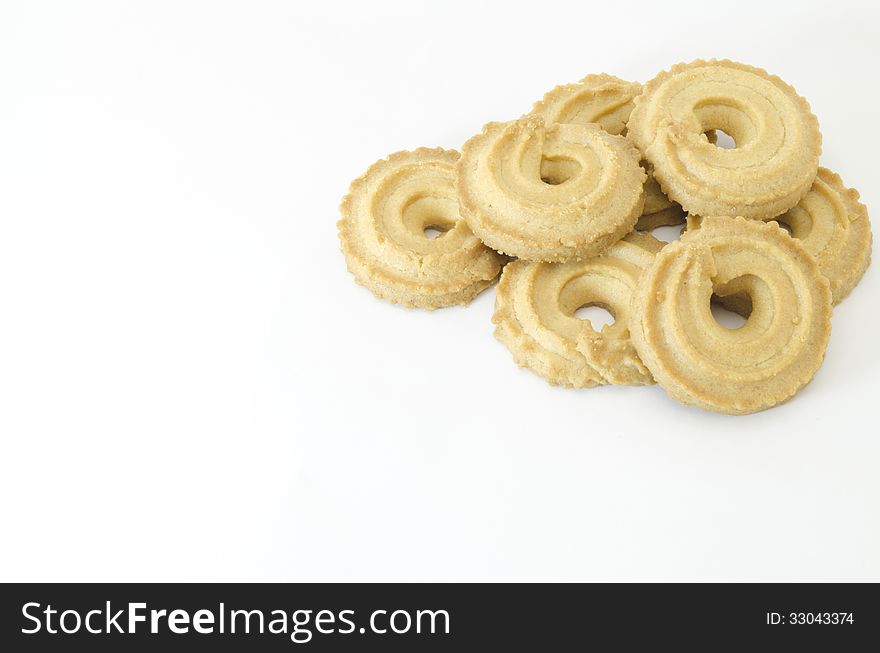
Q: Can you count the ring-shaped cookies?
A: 7